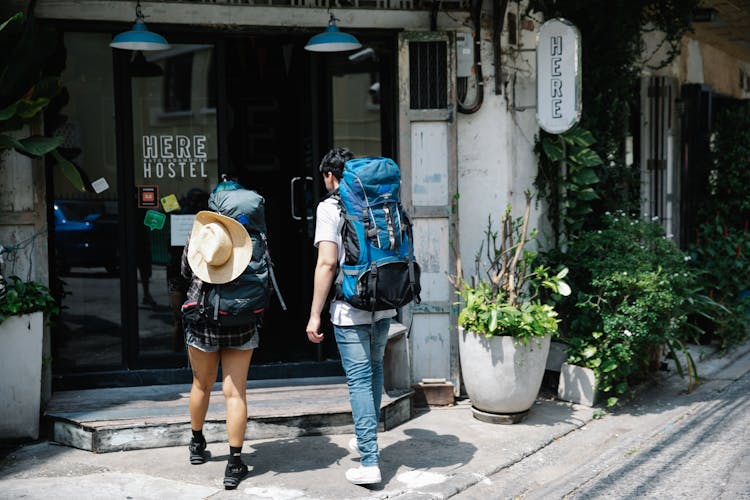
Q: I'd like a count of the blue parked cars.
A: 1